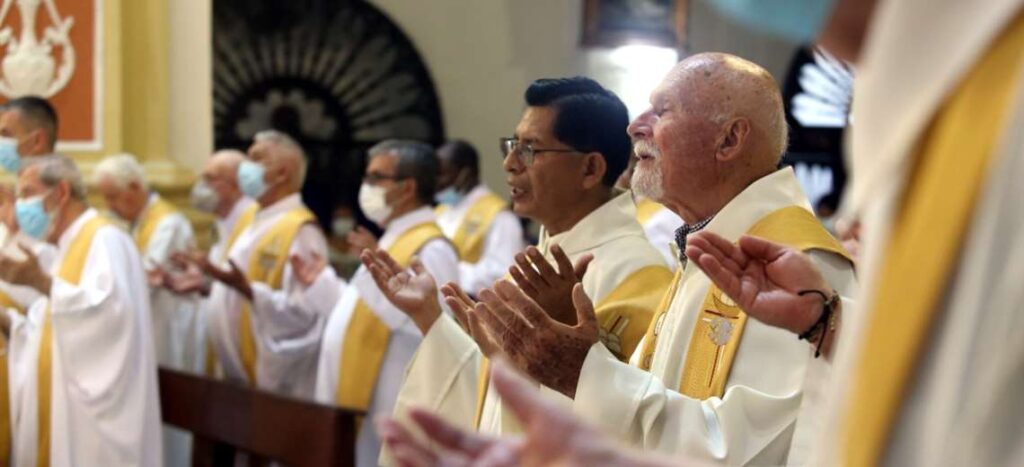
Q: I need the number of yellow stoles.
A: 11